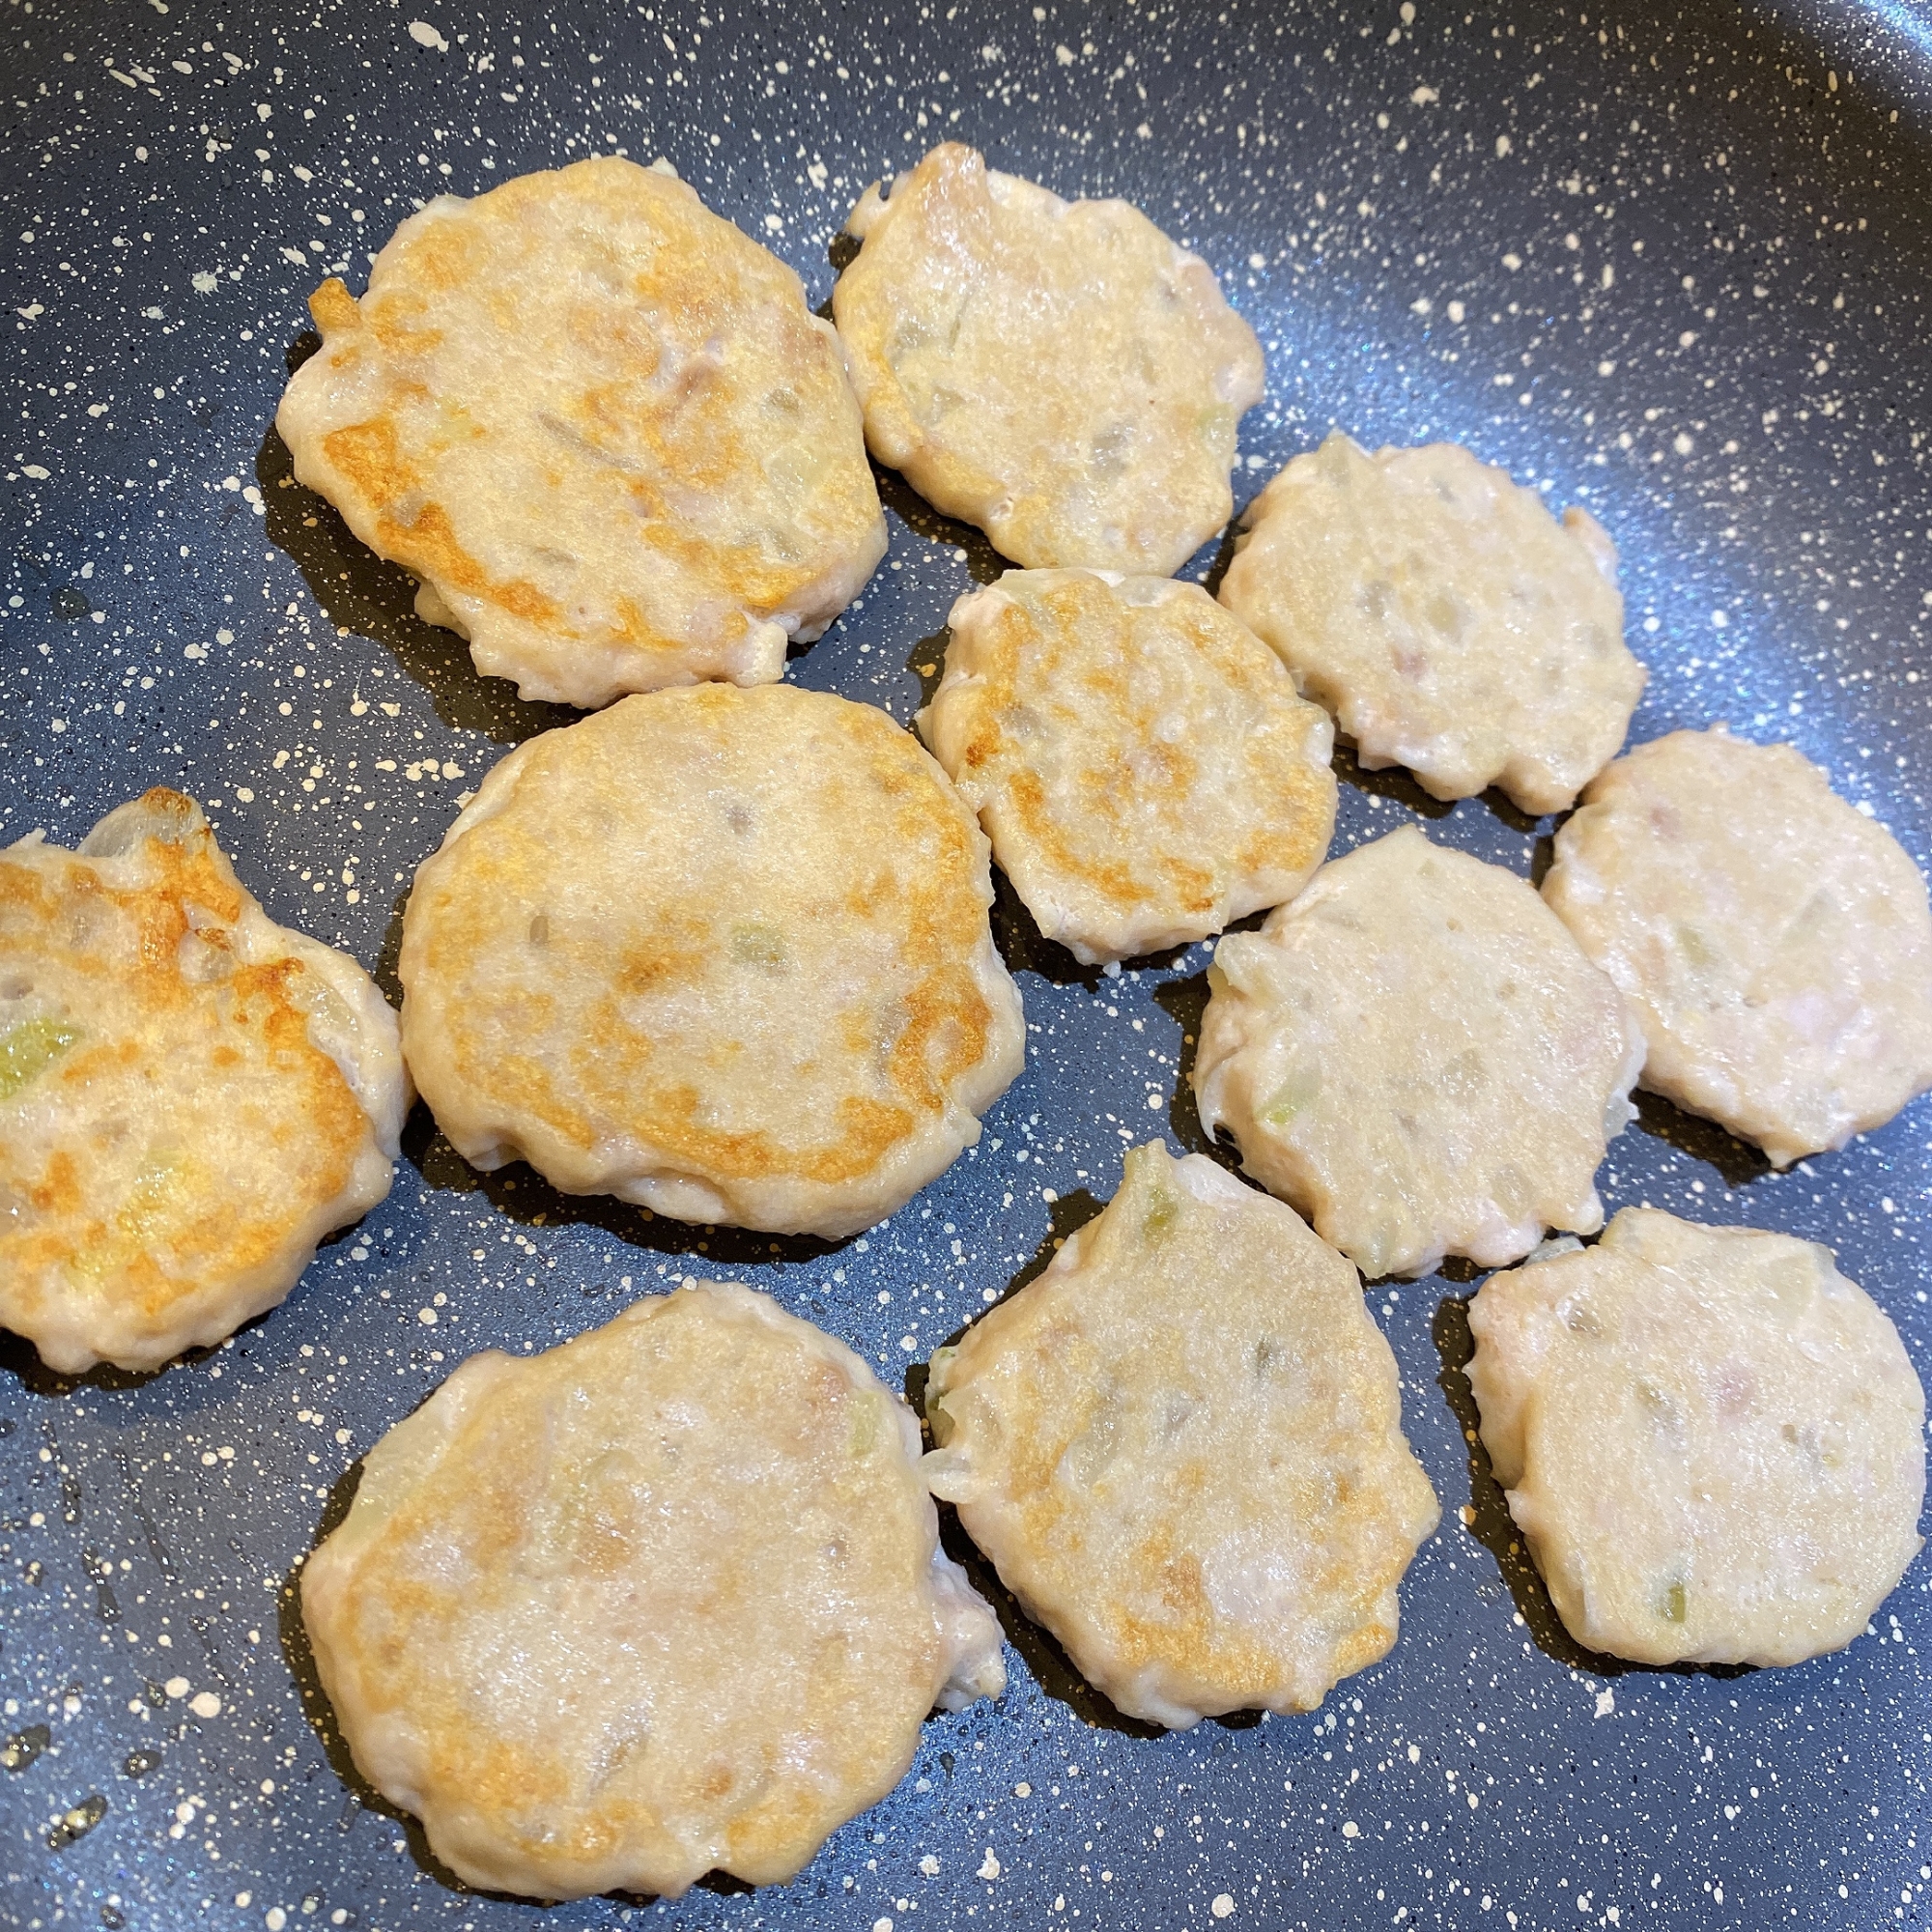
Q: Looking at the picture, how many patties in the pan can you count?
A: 11